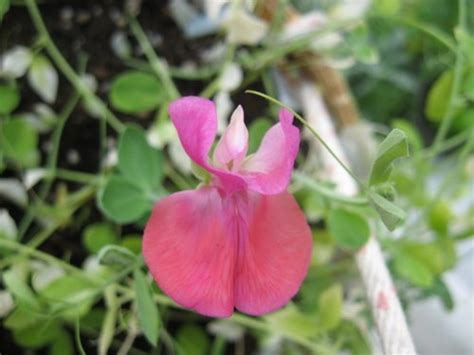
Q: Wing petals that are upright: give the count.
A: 2